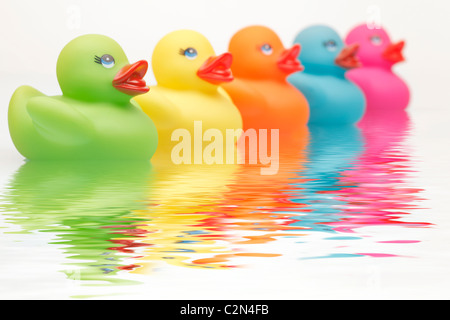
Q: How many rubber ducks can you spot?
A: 5